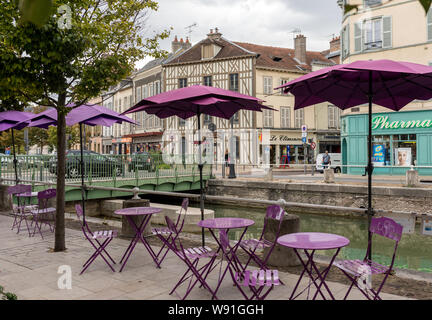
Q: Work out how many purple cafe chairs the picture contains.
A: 8